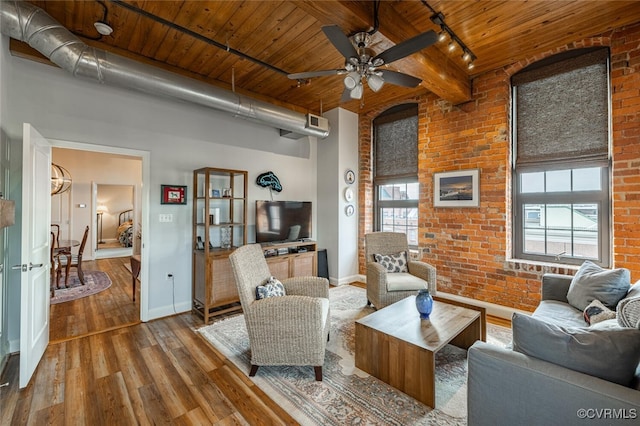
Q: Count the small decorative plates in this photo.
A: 3